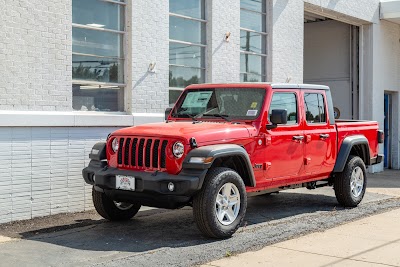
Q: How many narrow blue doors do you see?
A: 1